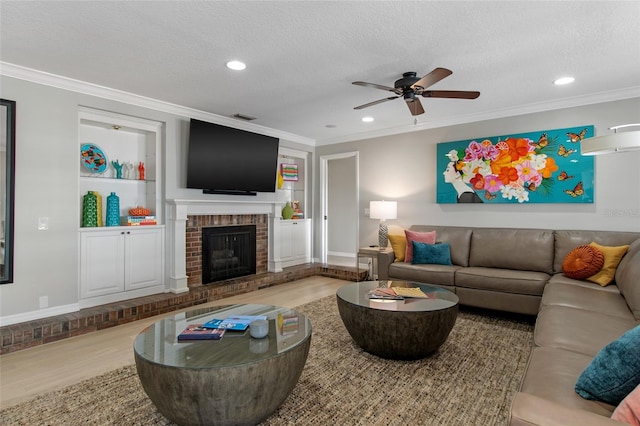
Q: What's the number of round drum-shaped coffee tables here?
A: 2